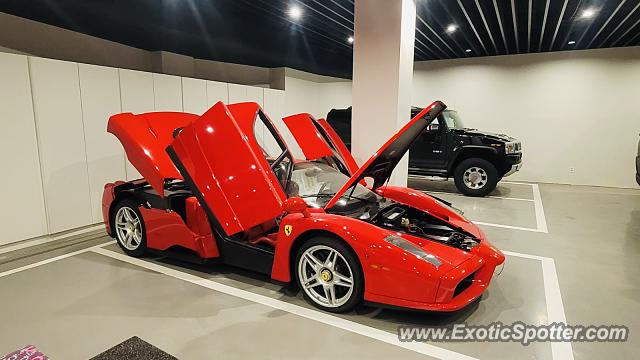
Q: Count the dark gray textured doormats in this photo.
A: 1